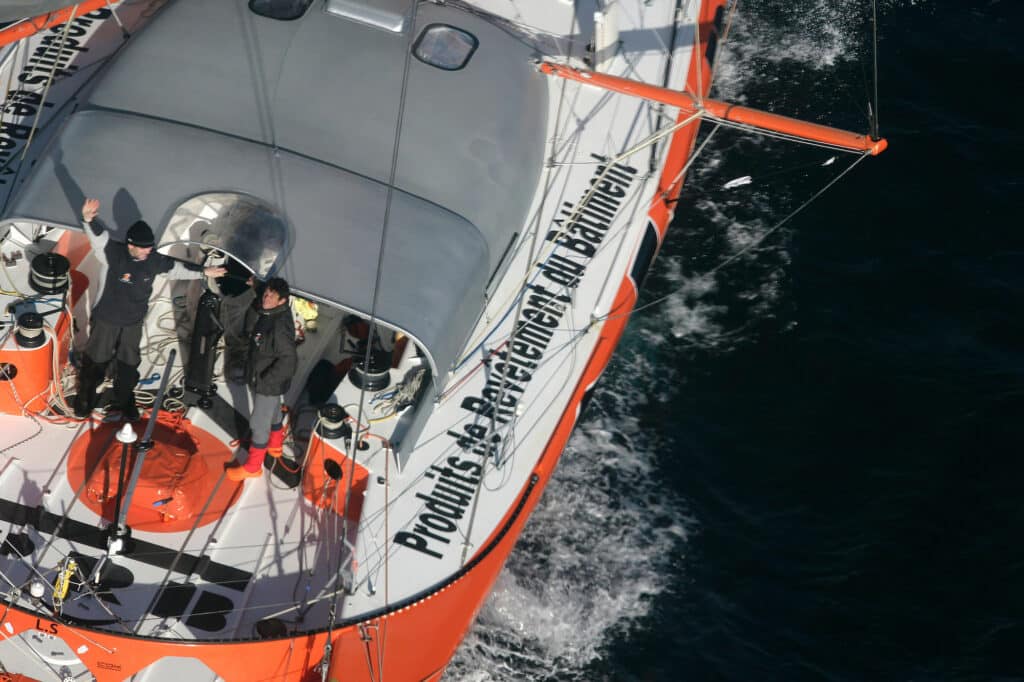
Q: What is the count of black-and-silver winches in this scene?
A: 4